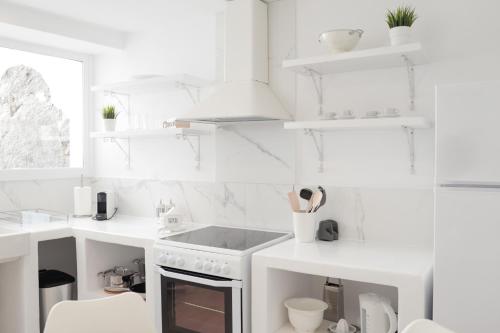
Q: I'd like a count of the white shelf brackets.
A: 8